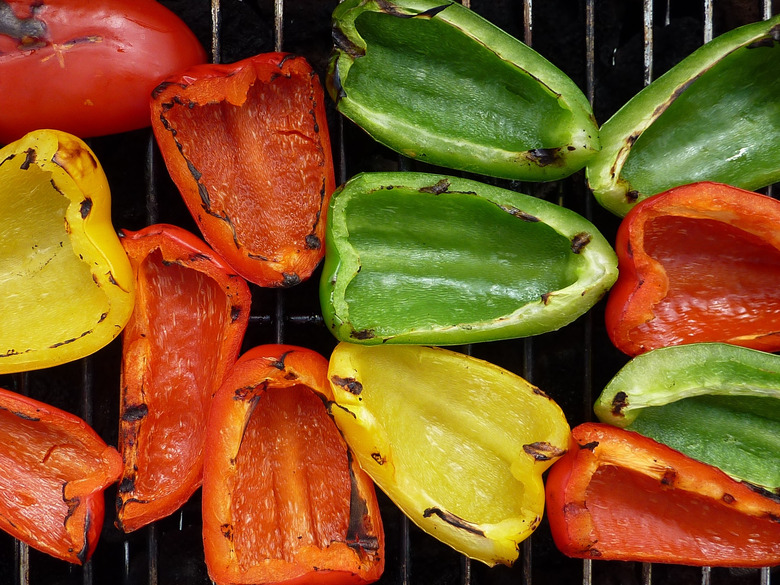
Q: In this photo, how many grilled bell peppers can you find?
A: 13